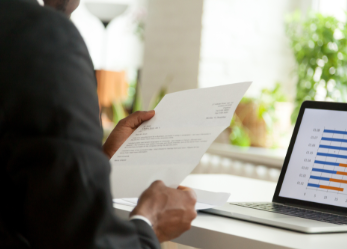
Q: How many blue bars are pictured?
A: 8